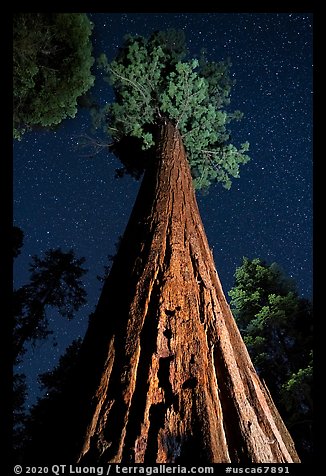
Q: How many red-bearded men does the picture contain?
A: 0